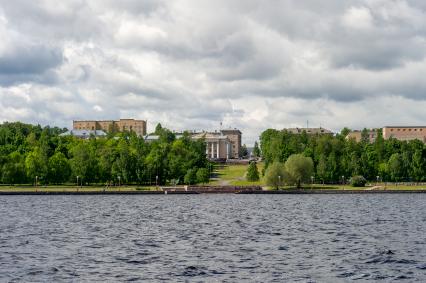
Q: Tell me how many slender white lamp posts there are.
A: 8